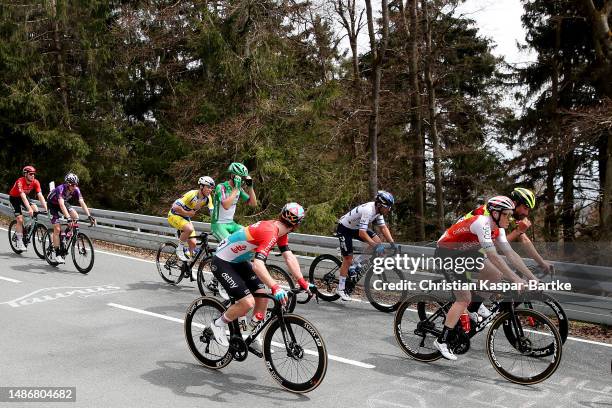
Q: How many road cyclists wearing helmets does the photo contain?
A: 8